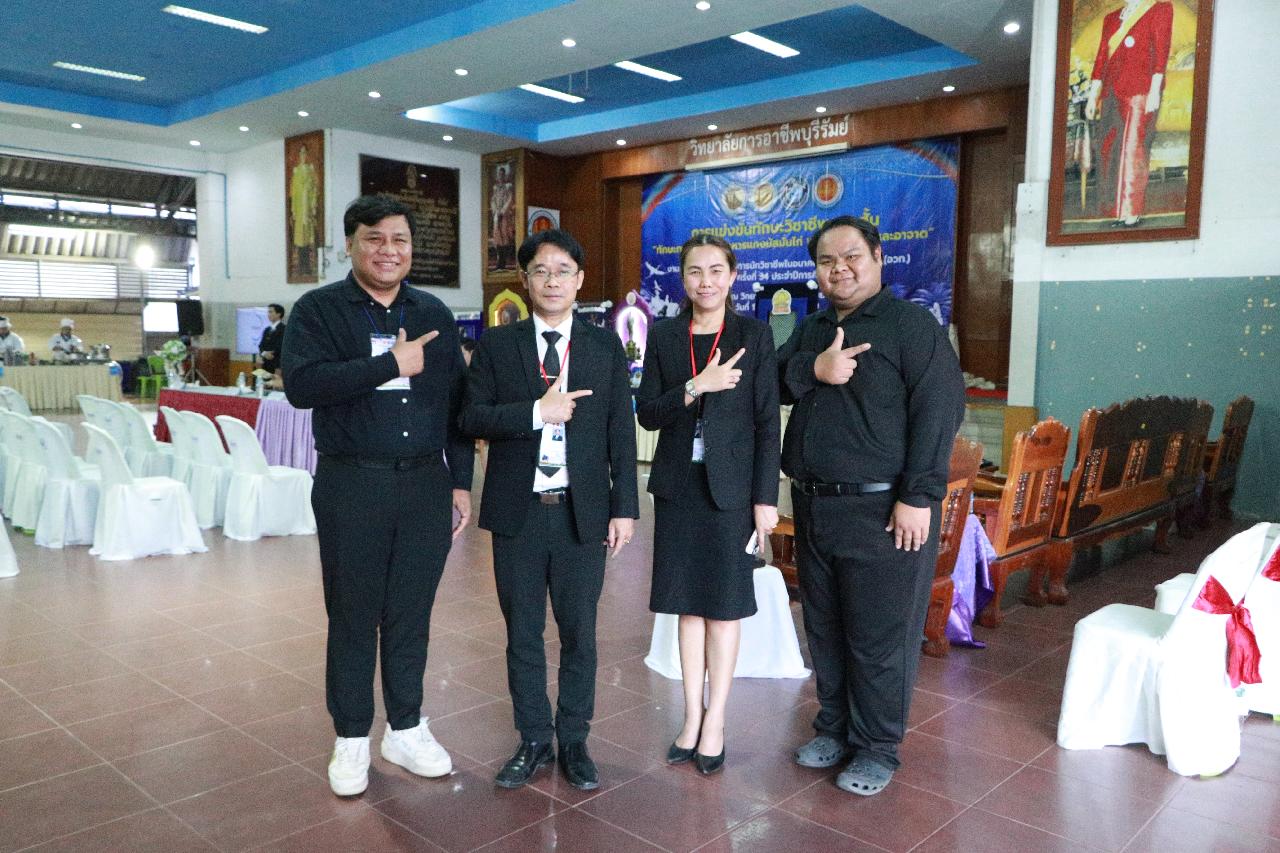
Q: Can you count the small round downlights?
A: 14